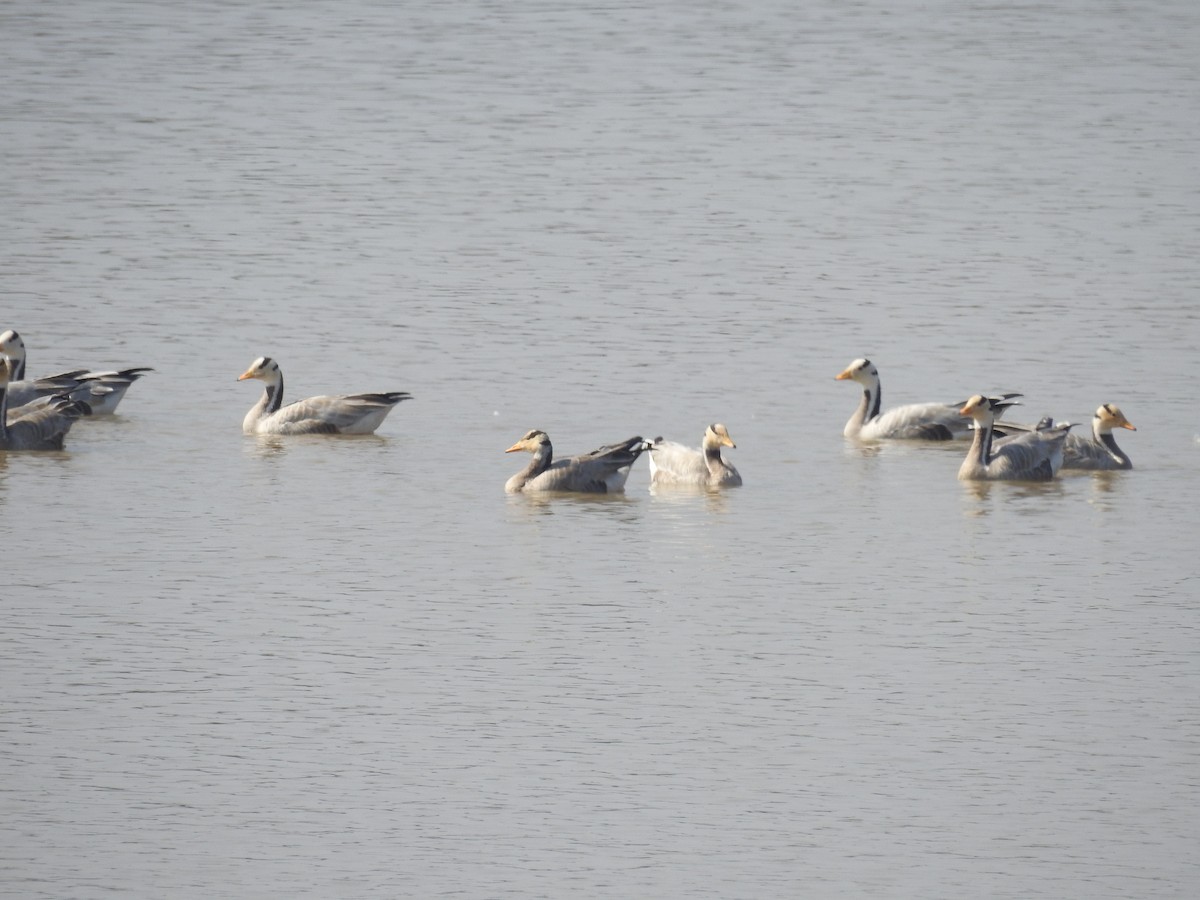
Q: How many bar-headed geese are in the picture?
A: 8